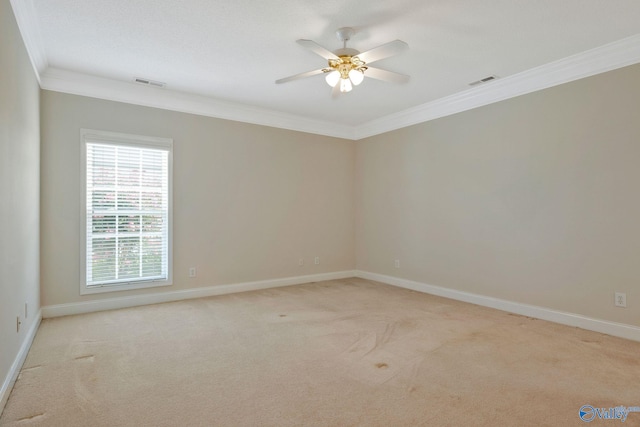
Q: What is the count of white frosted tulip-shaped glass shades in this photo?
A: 3